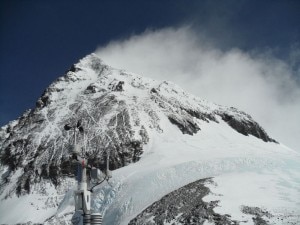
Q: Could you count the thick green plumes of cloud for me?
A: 0